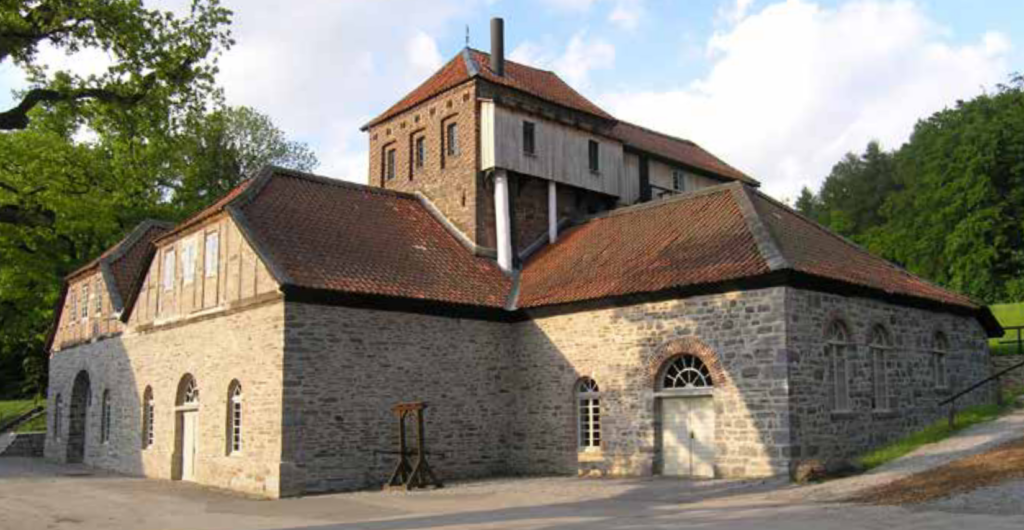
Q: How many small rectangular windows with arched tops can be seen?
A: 8